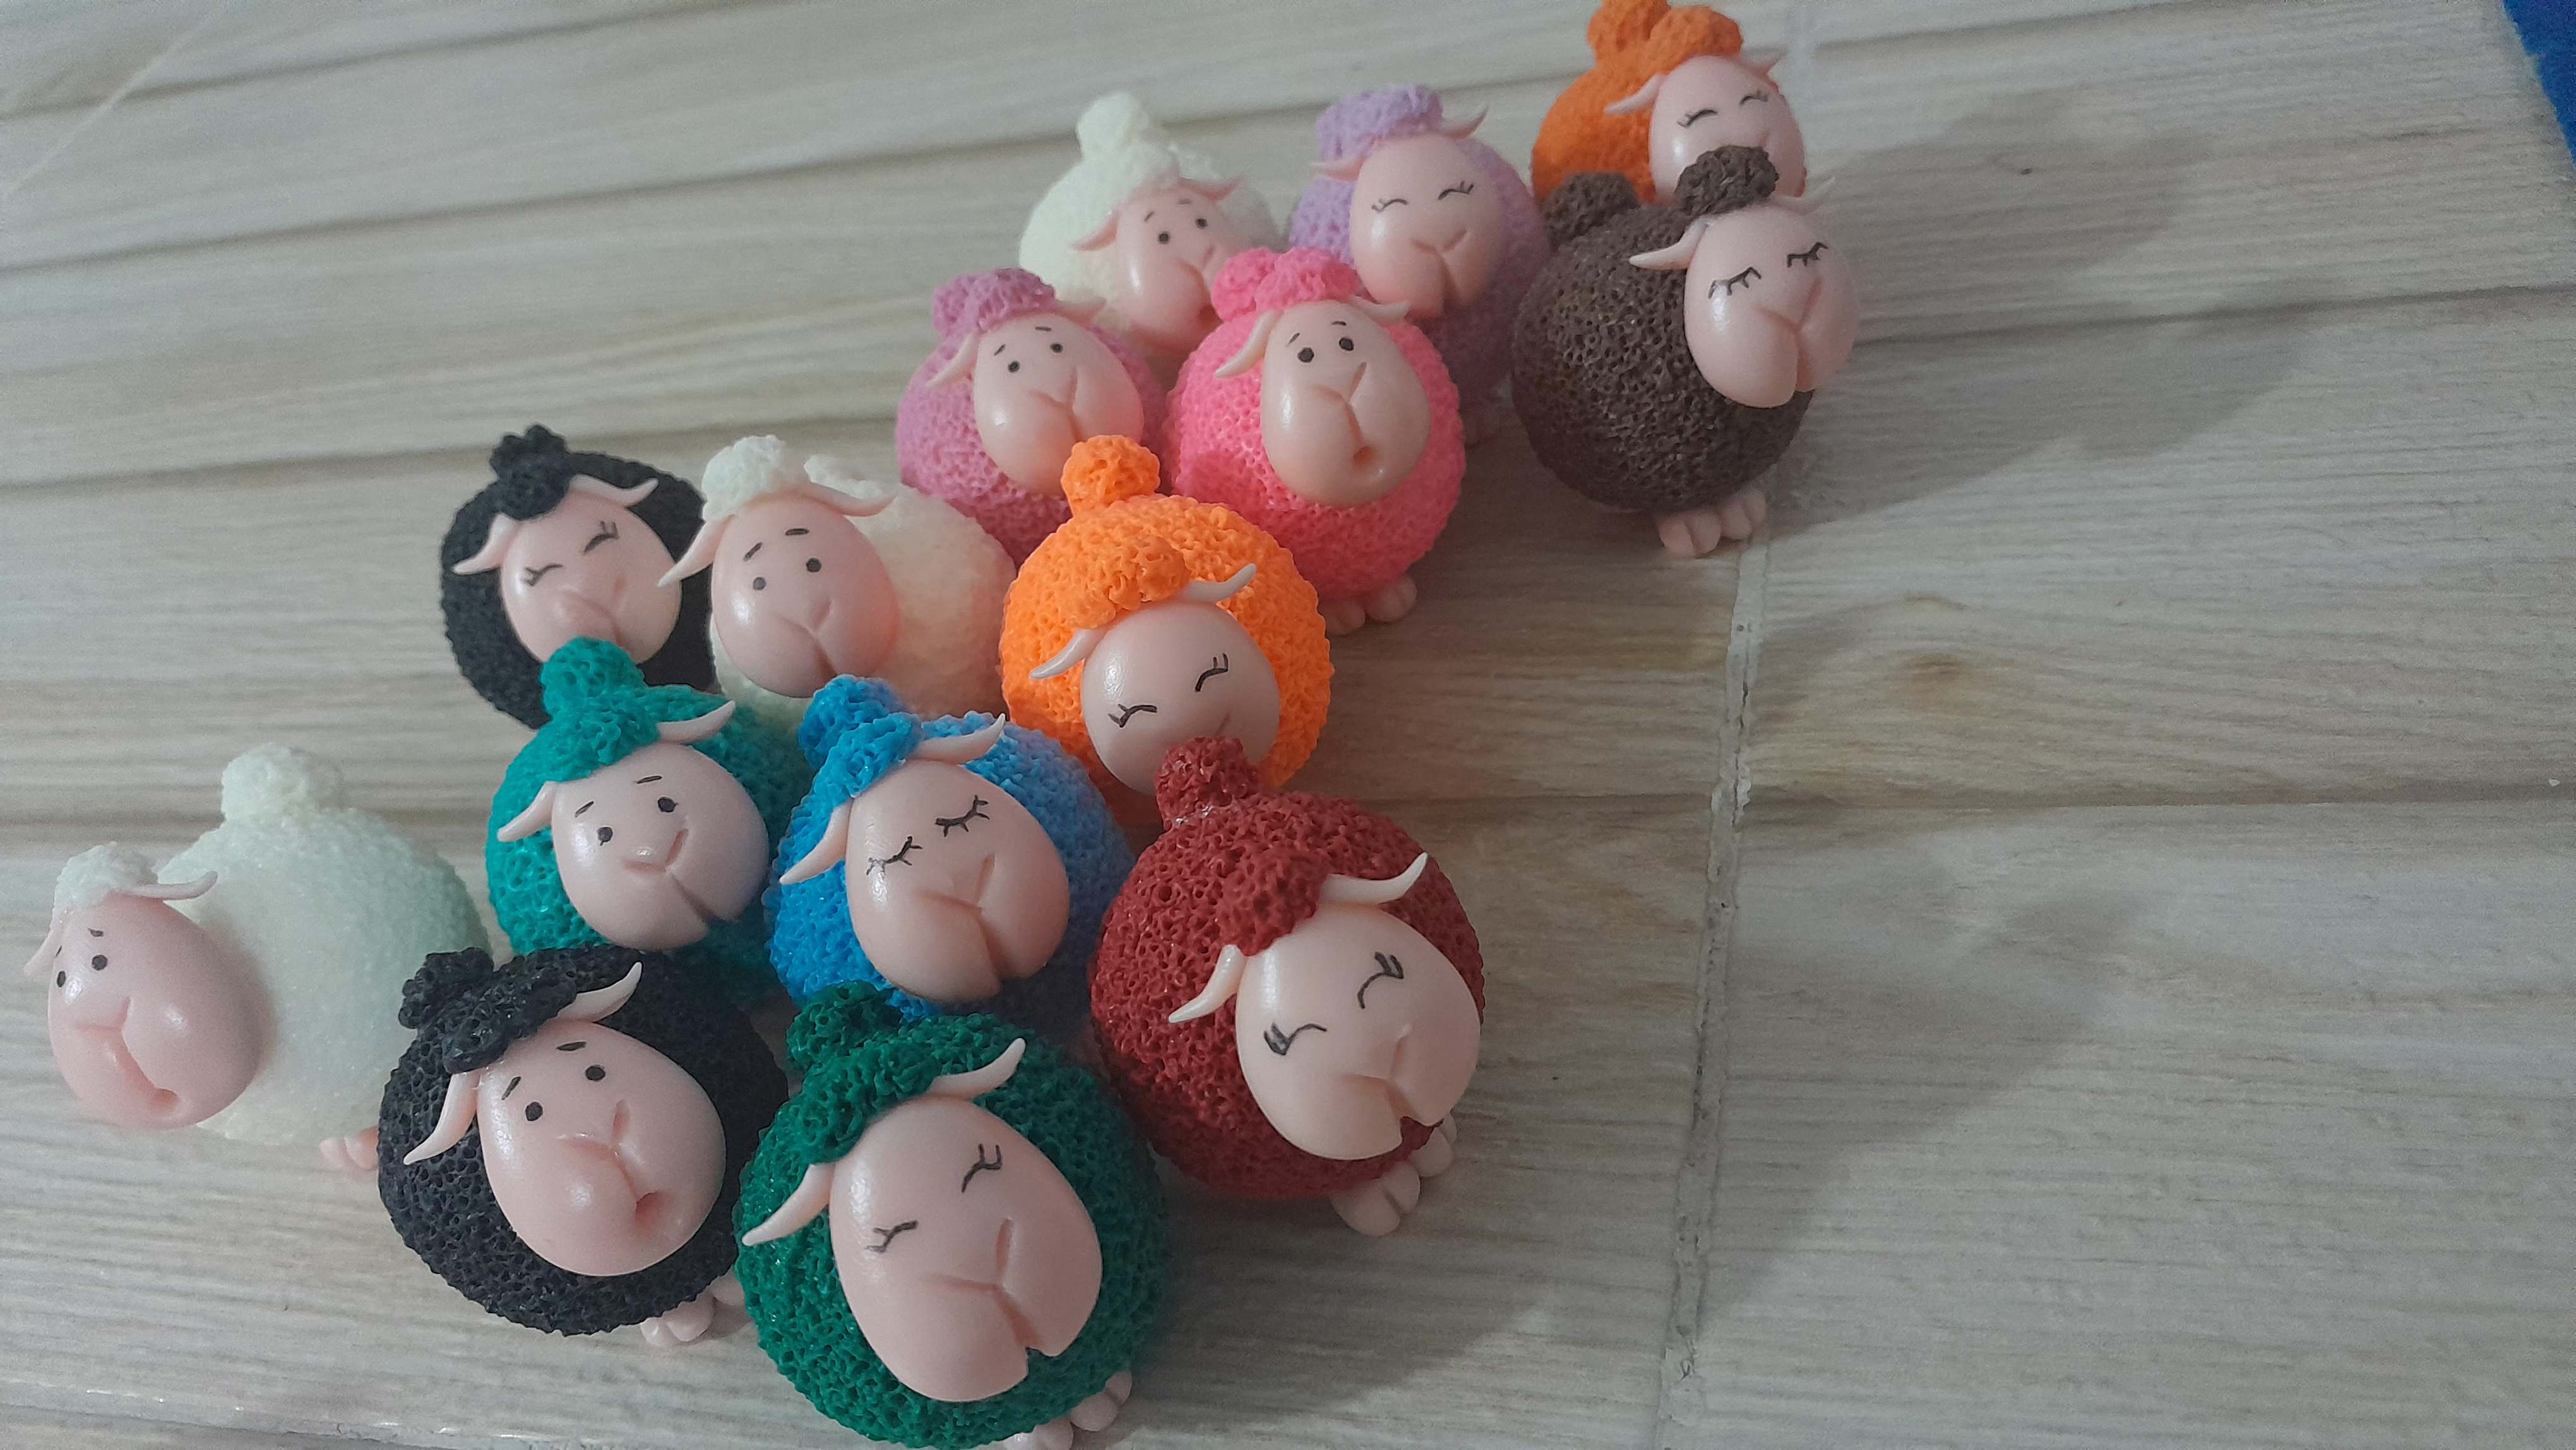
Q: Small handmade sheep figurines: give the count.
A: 15